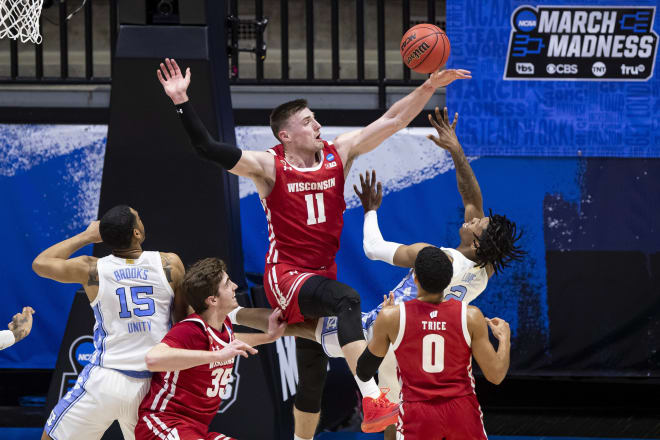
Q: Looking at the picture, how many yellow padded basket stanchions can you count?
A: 0